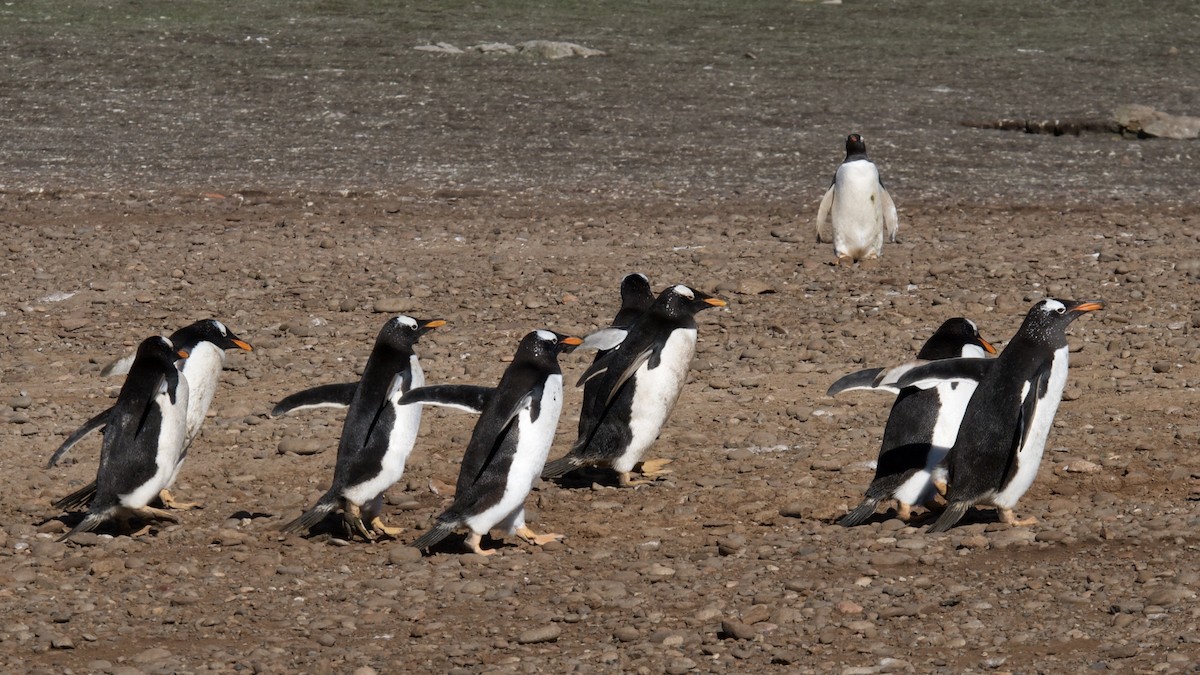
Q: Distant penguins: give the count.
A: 1